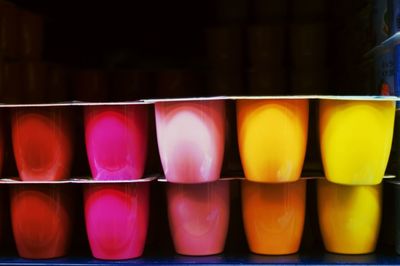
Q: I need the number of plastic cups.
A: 10